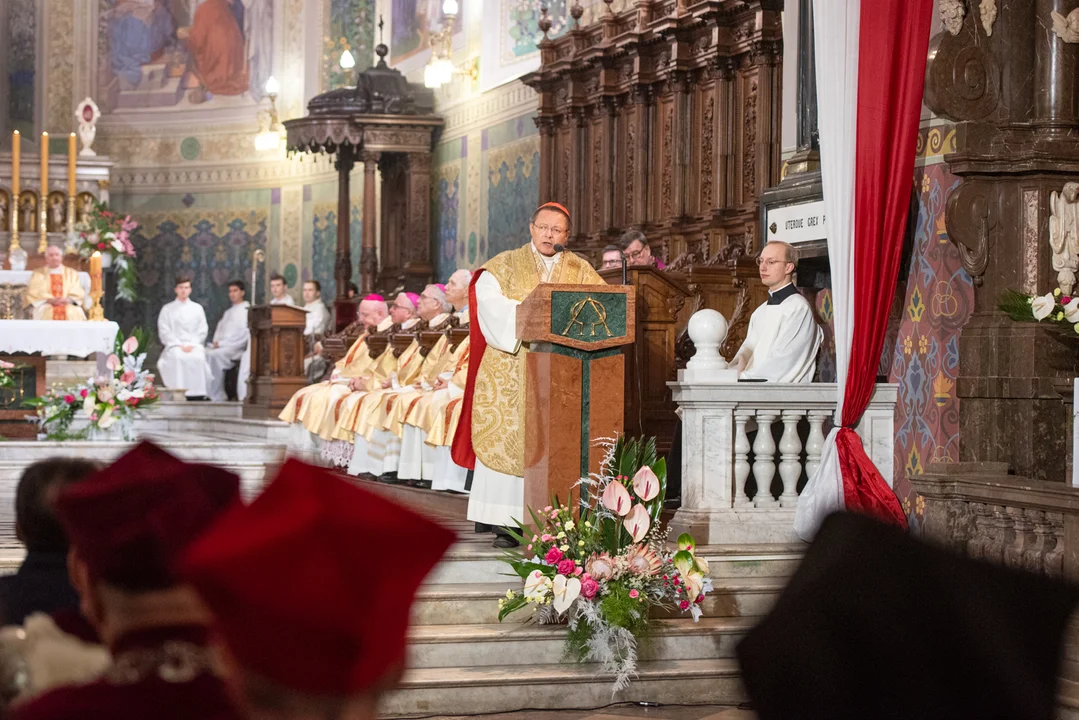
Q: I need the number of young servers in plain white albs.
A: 4